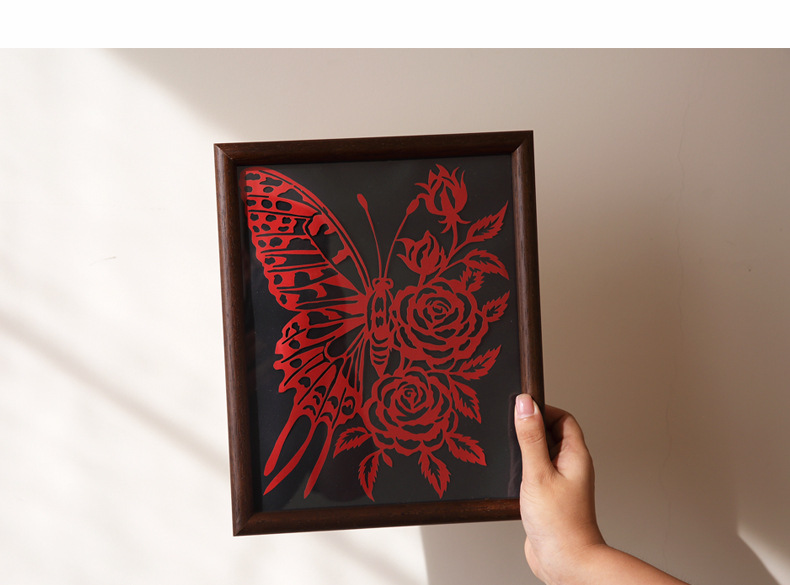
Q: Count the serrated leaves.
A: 10